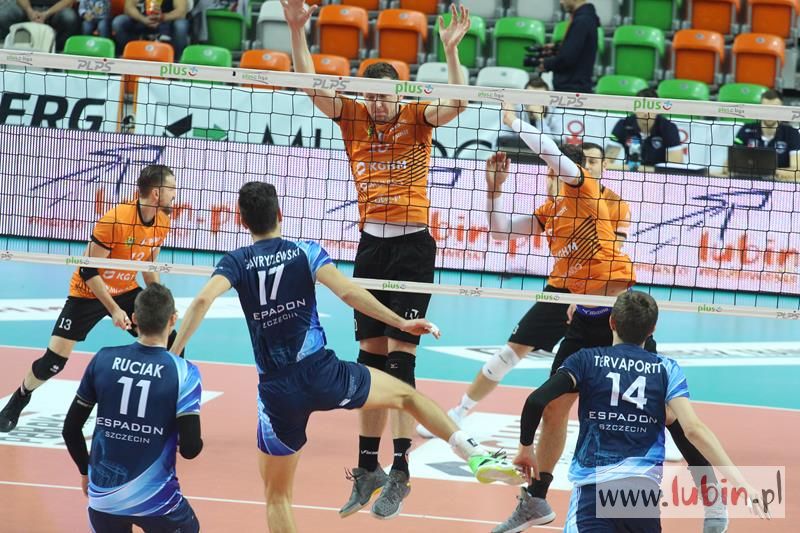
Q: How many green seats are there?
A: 11